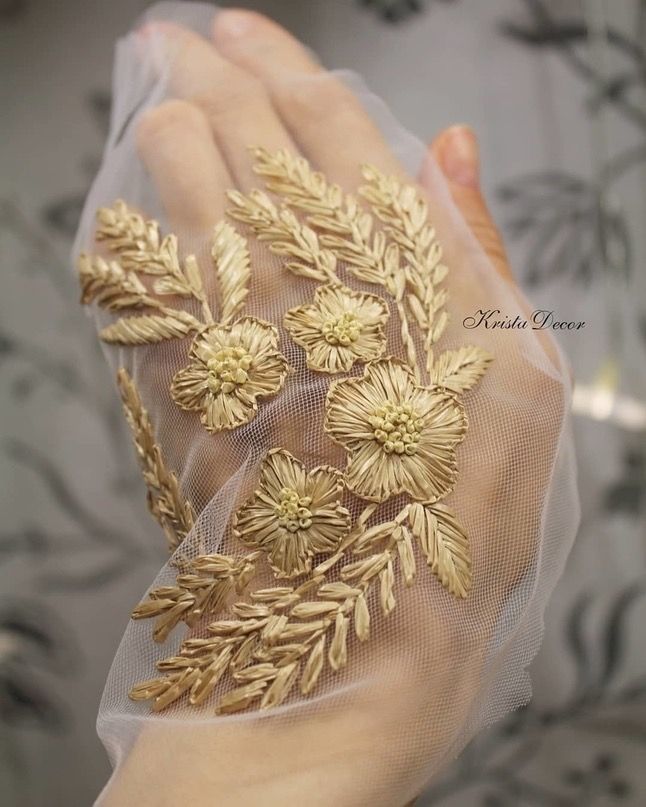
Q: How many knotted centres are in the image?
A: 4